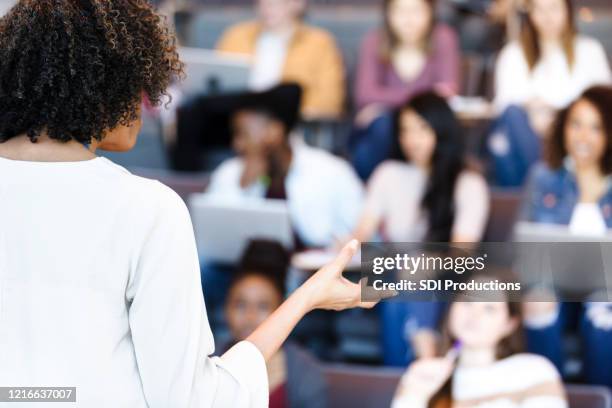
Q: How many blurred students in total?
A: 8